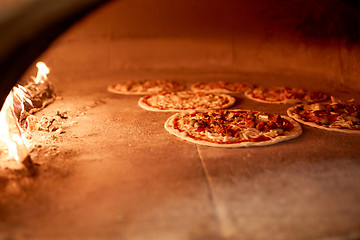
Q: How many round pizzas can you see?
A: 6